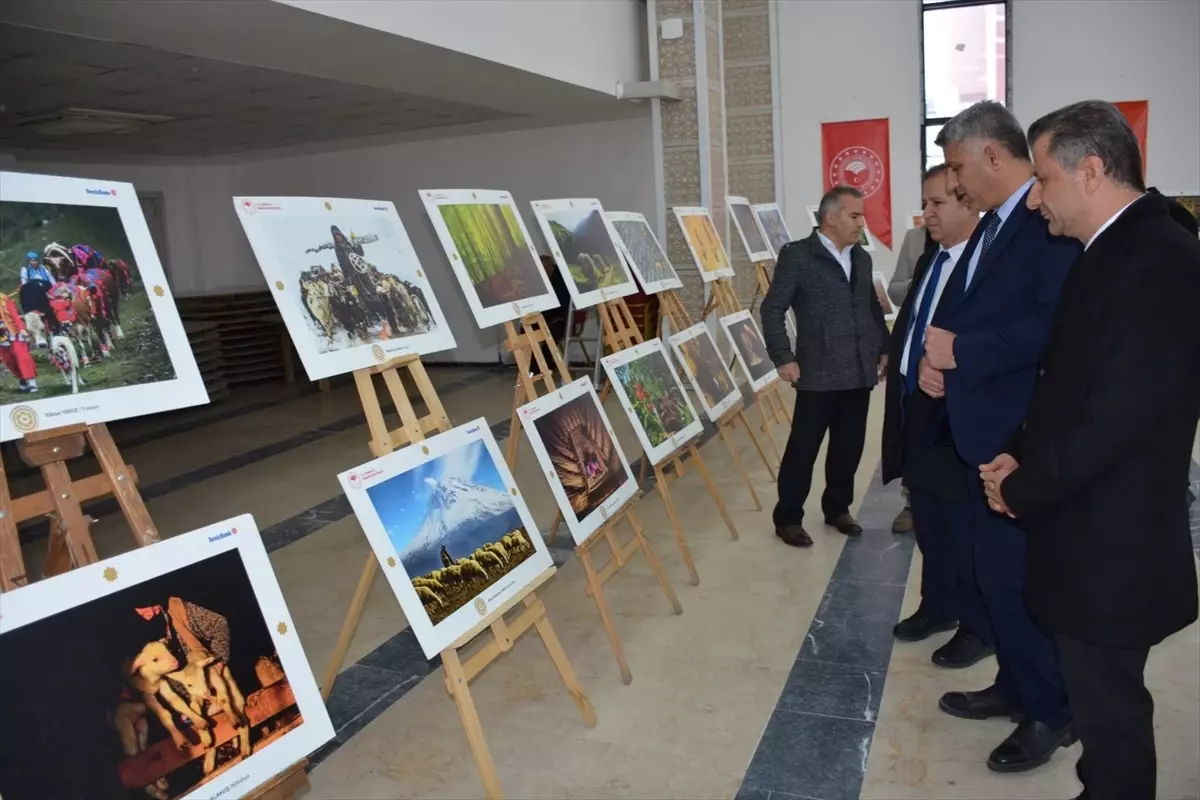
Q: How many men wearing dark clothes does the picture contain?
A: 4